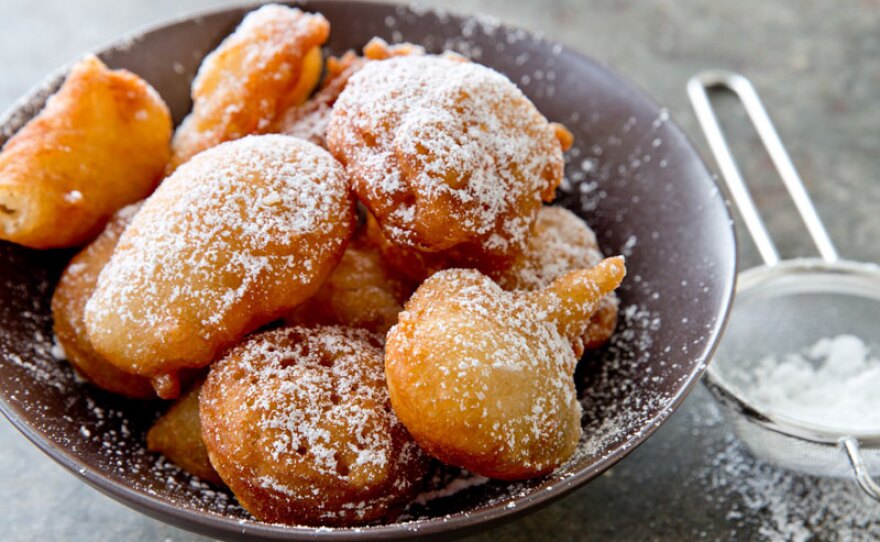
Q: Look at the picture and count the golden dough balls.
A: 11